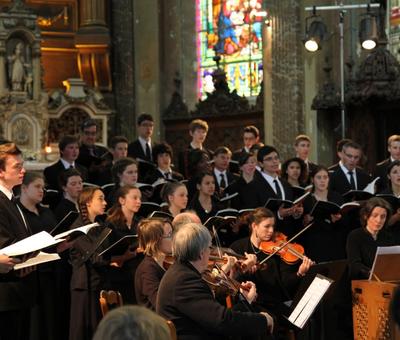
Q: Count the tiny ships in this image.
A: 0